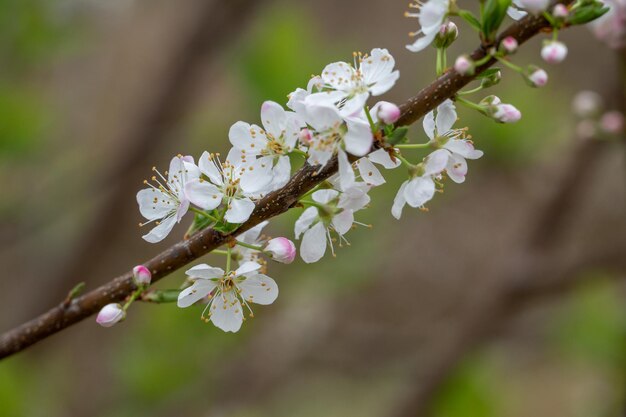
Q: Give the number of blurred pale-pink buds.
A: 3